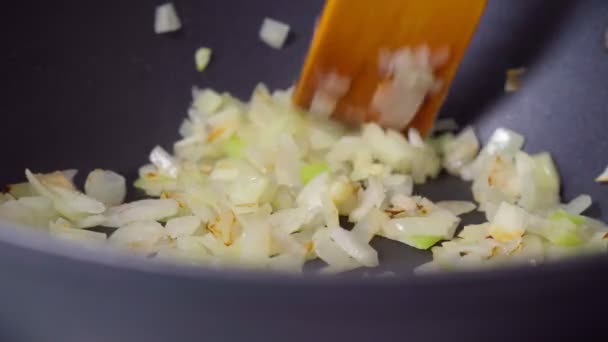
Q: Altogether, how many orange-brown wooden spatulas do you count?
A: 1